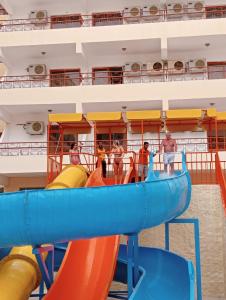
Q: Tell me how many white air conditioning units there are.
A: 11